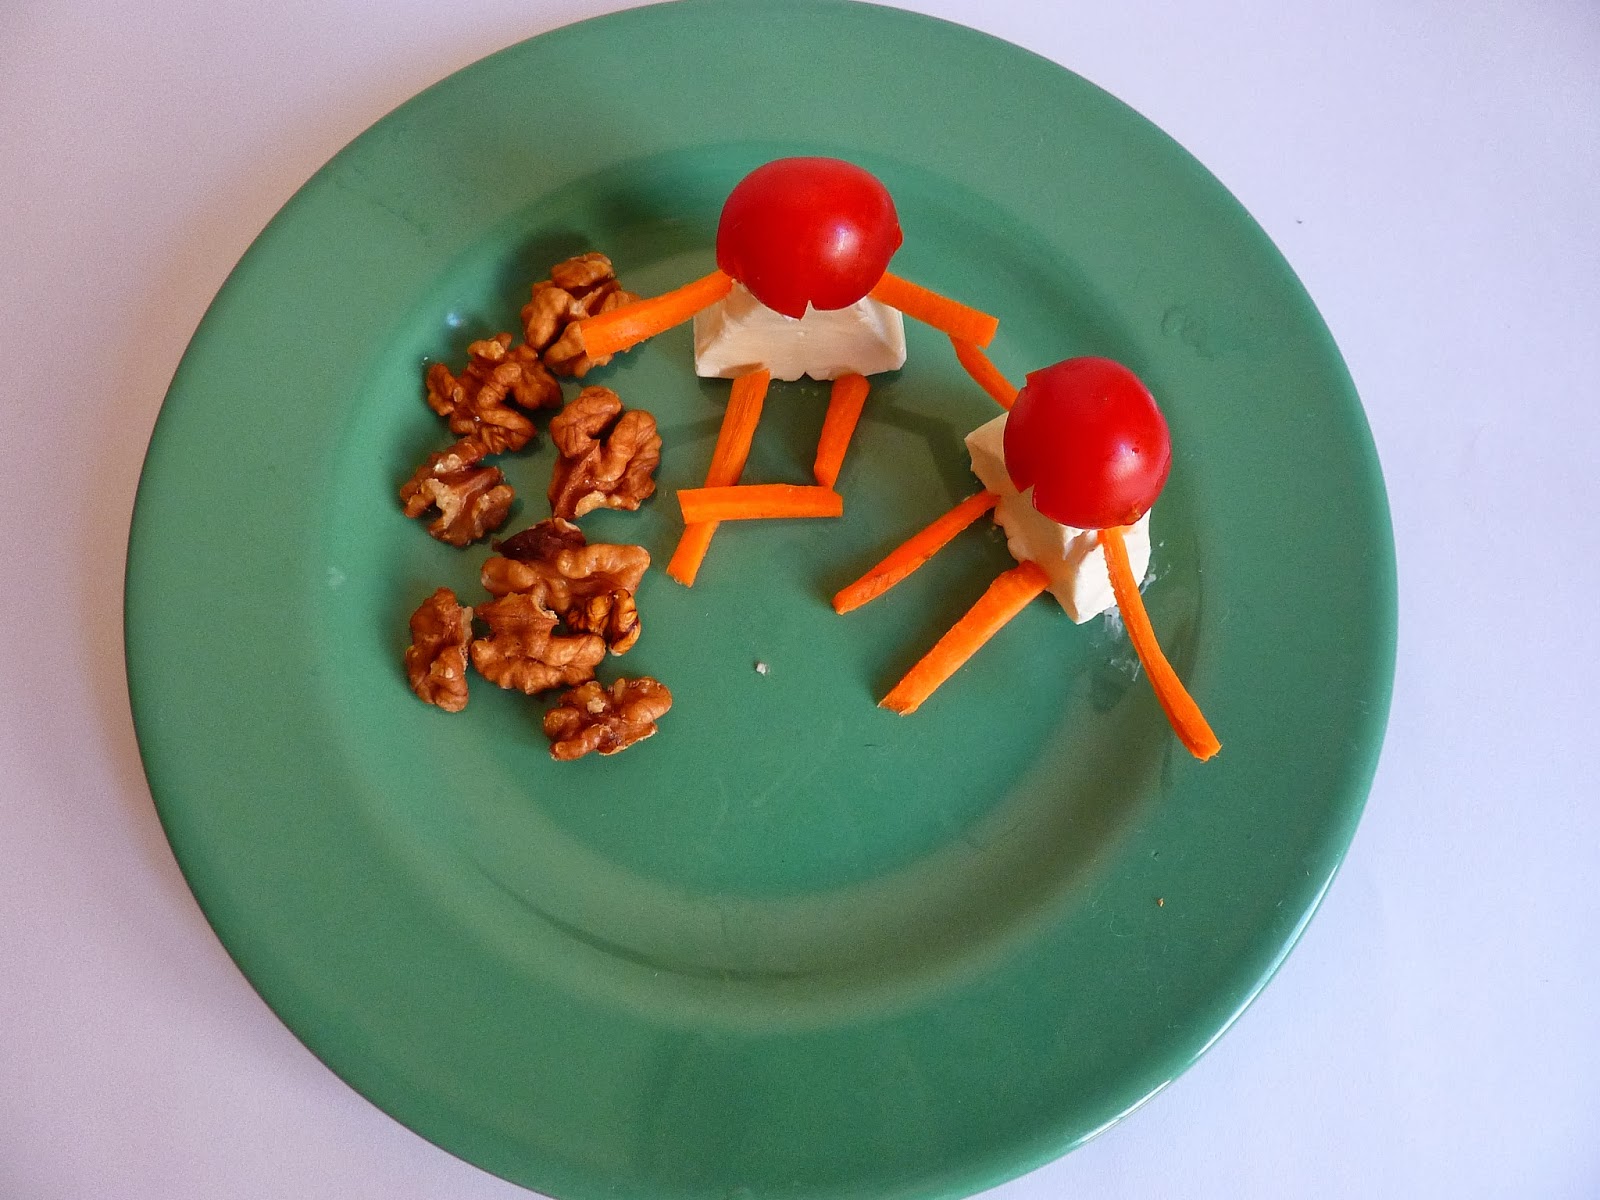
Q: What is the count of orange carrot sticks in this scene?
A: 9